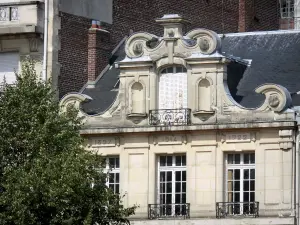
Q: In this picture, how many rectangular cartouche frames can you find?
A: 3